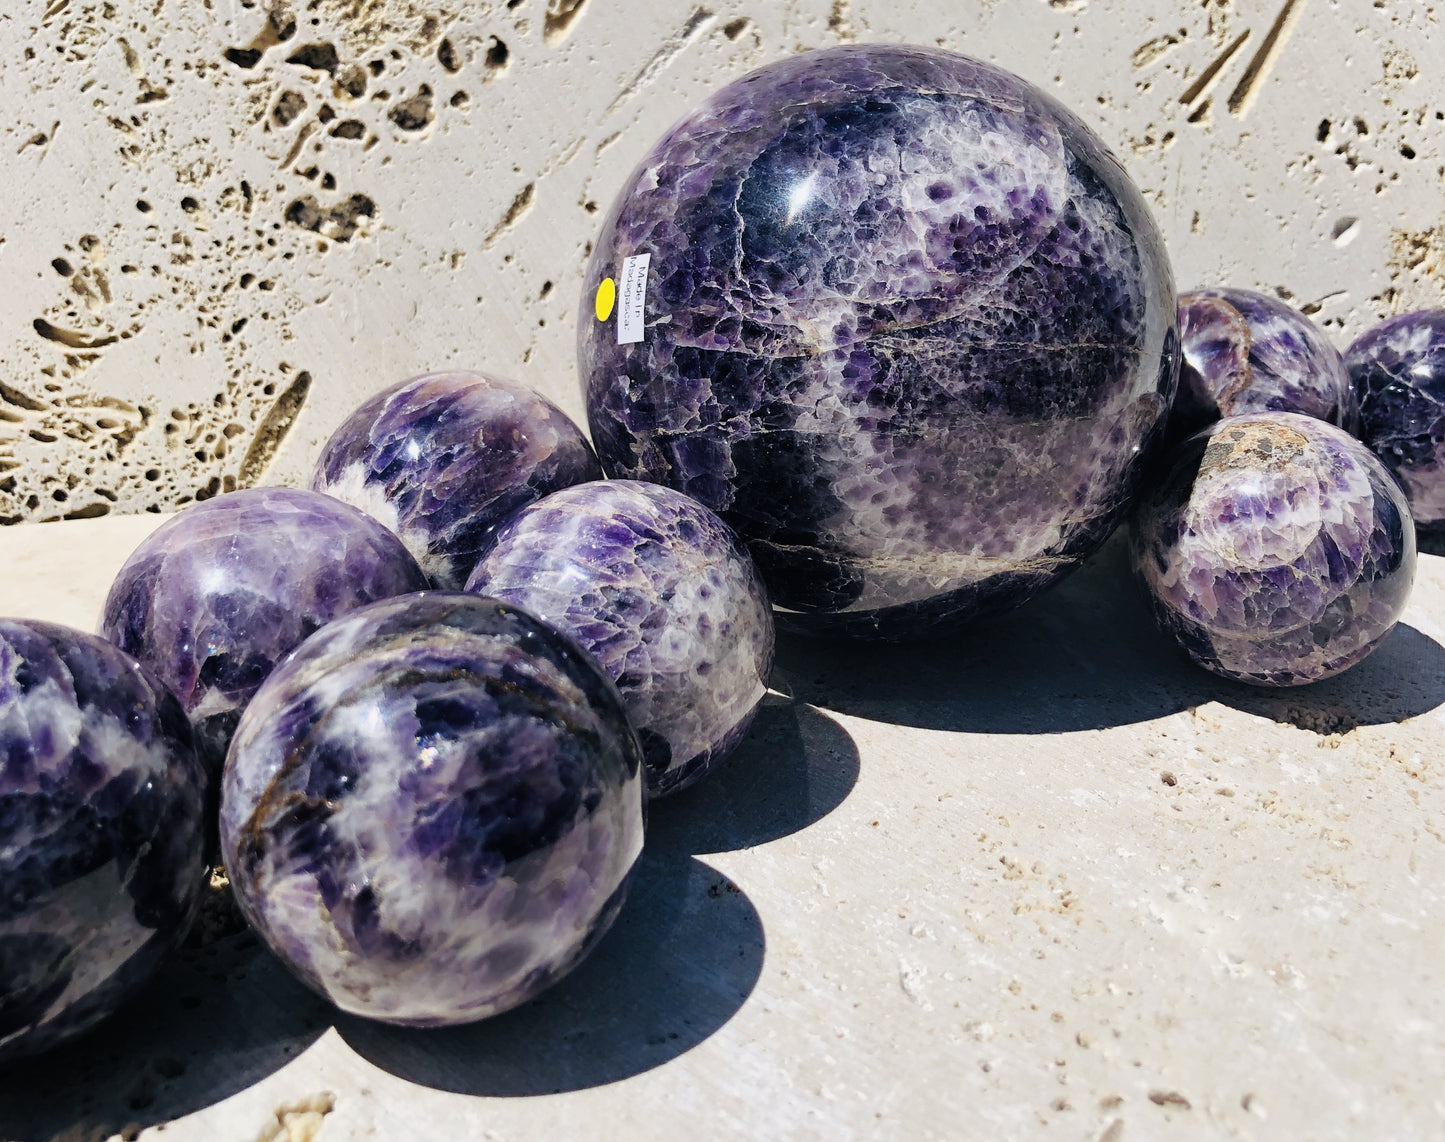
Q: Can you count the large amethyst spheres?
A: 1